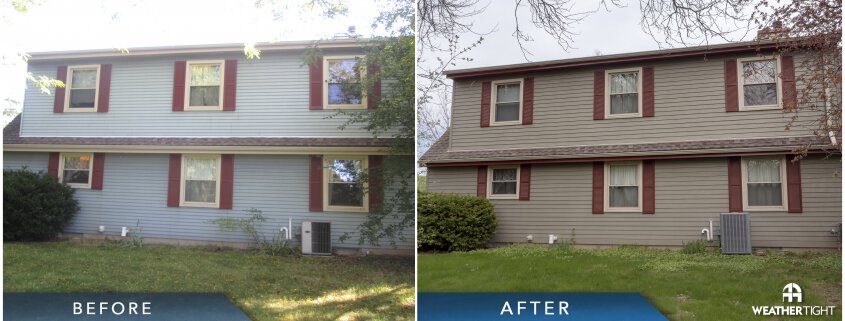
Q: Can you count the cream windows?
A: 12